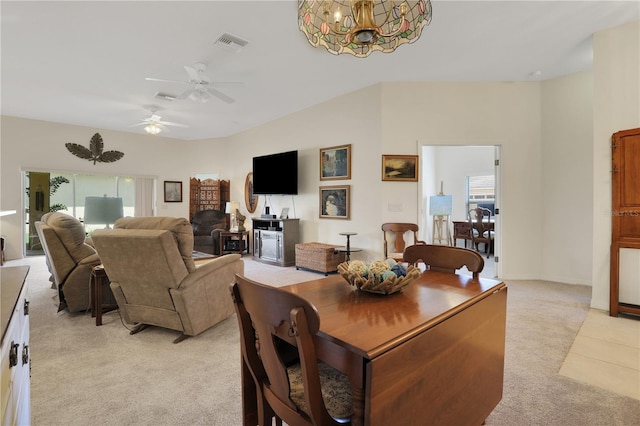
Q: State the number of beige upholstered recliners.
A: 2